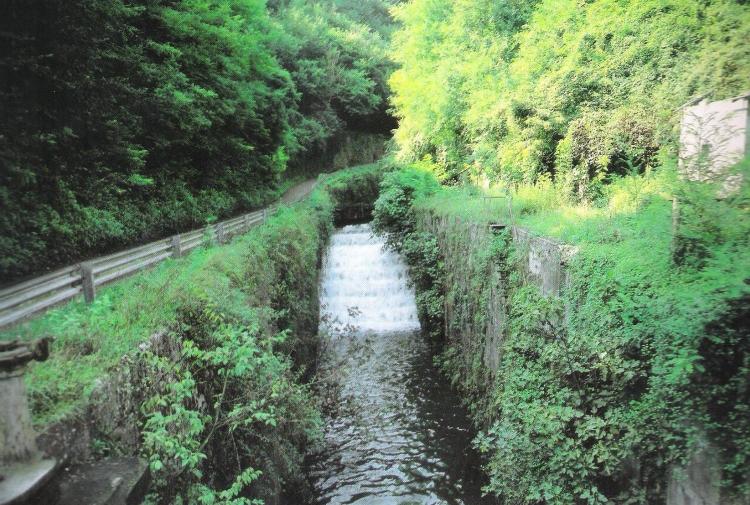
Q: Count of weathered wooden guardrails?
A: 1